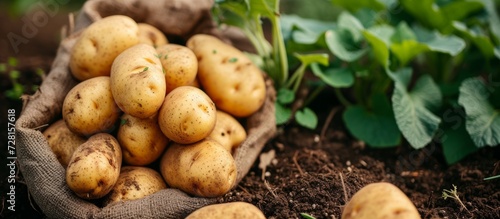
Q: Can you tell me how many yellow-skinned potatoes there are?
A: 15